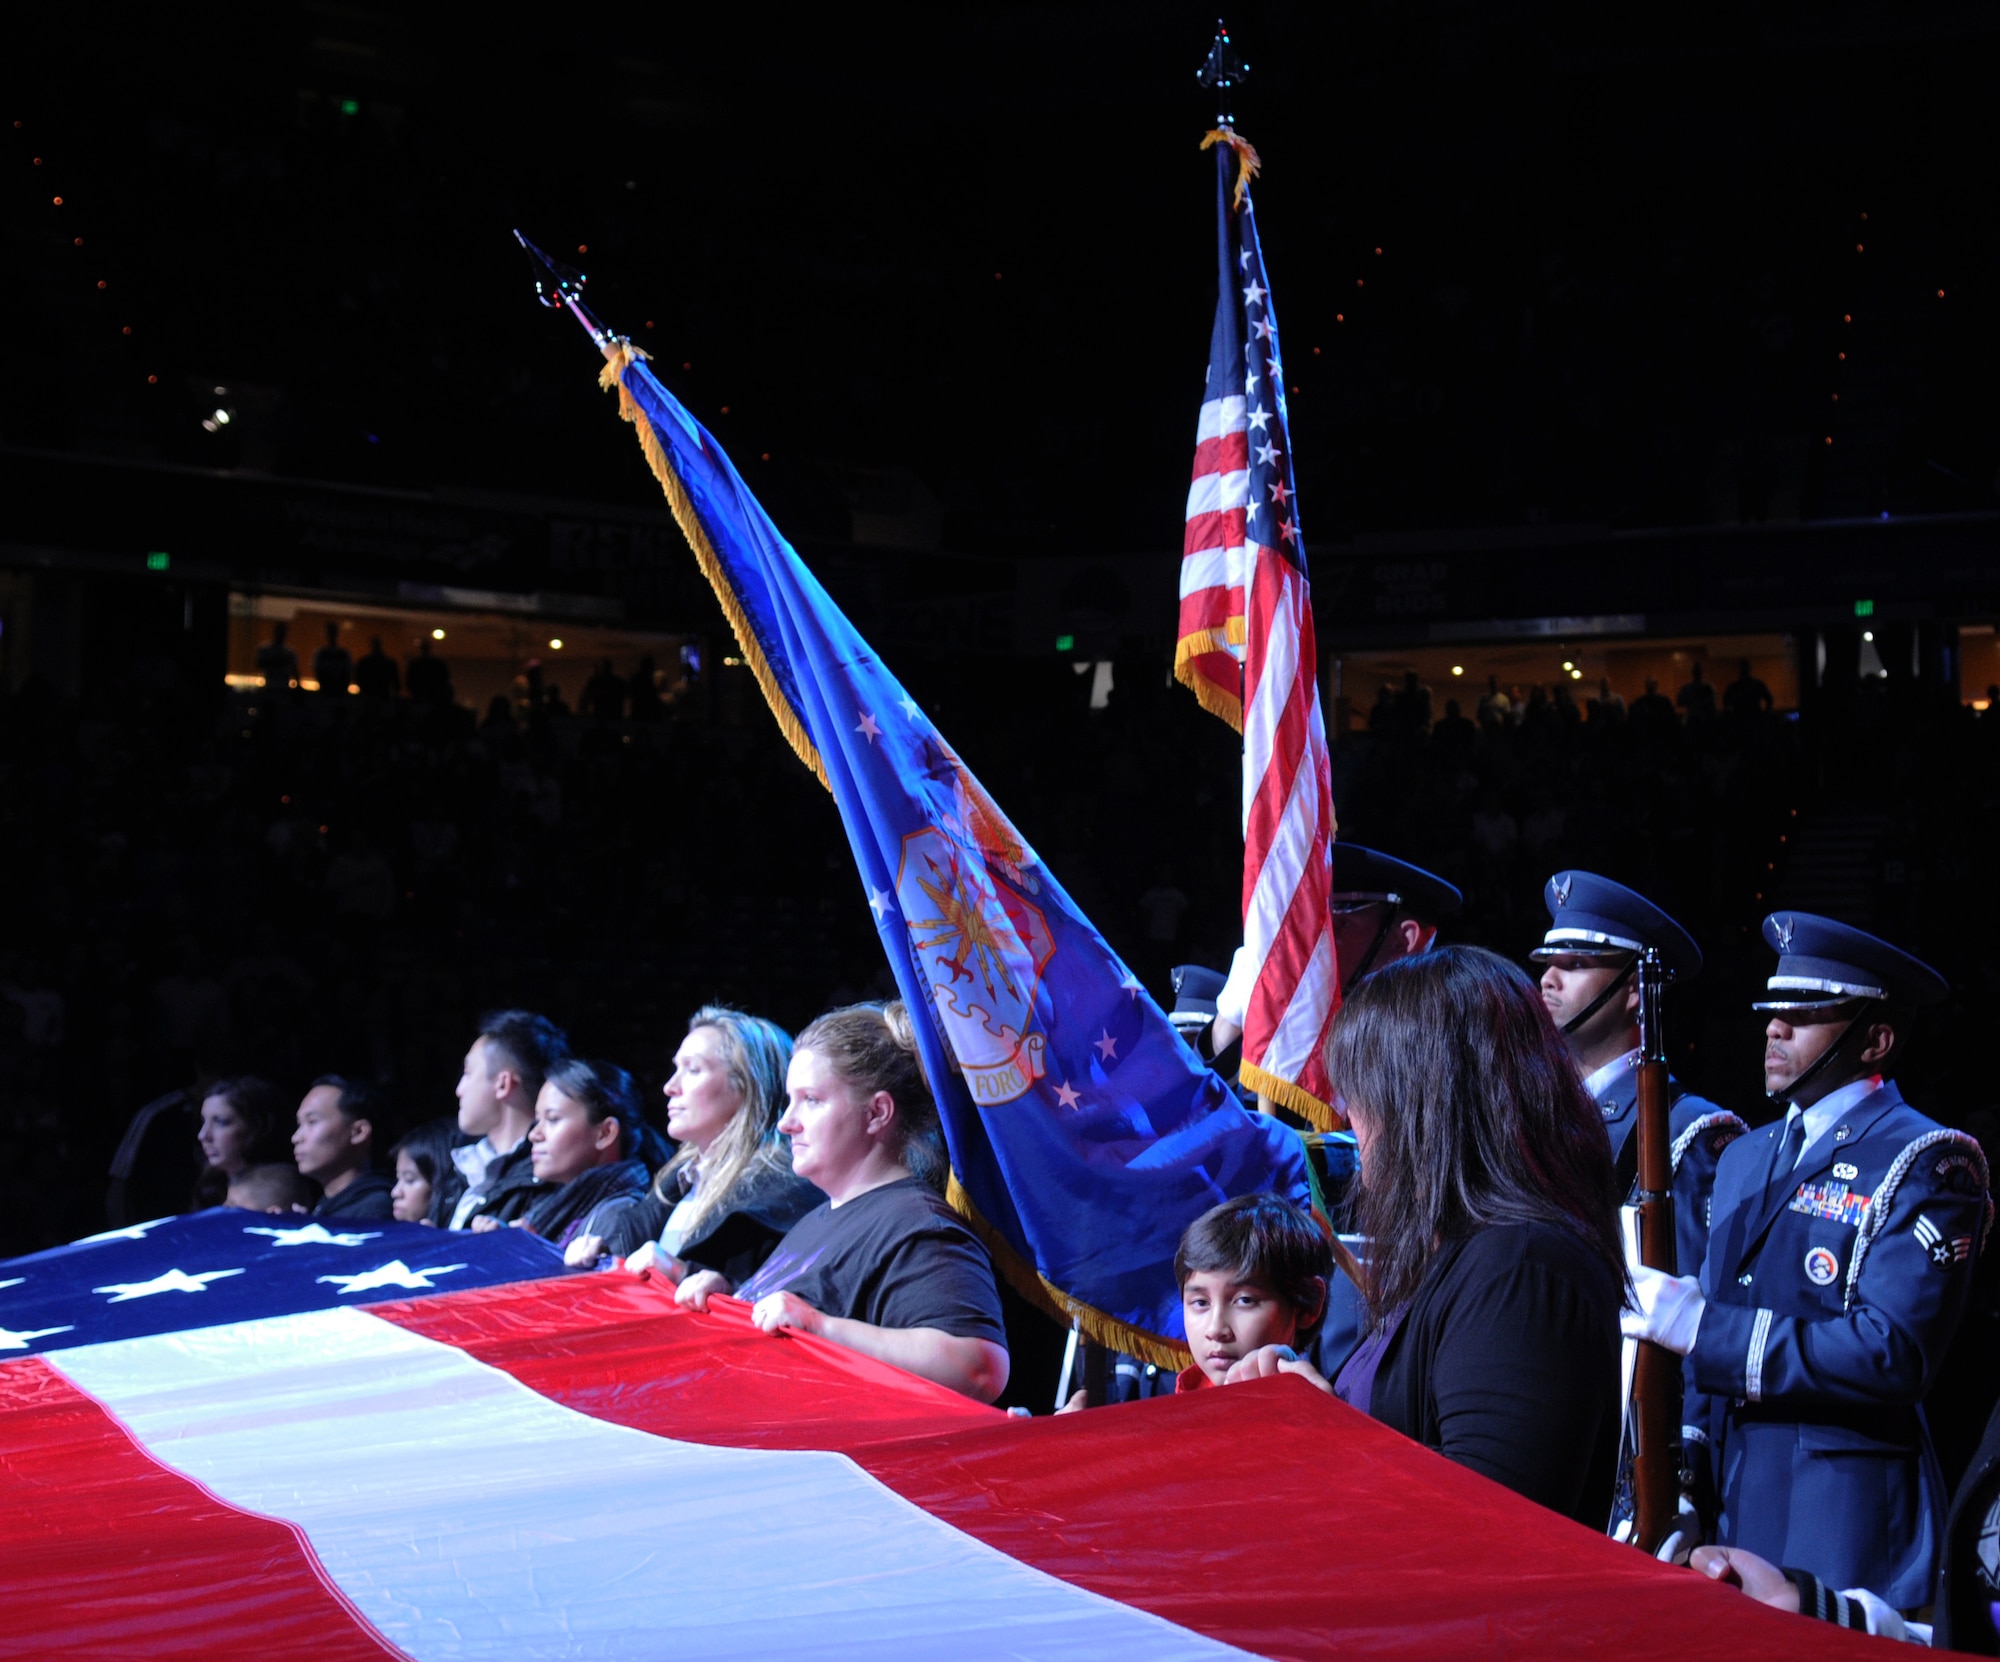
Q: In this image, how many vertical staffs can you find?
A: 1